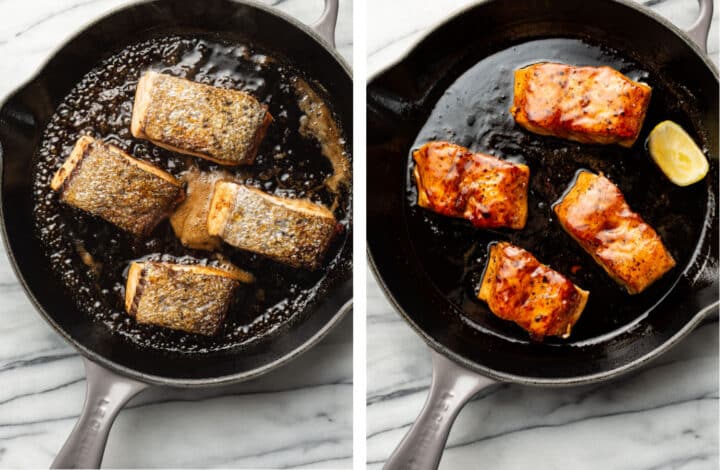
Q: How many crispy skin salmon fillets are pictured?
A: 4